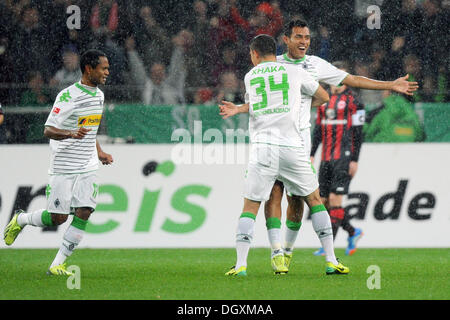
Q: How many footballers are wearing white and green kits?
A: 3